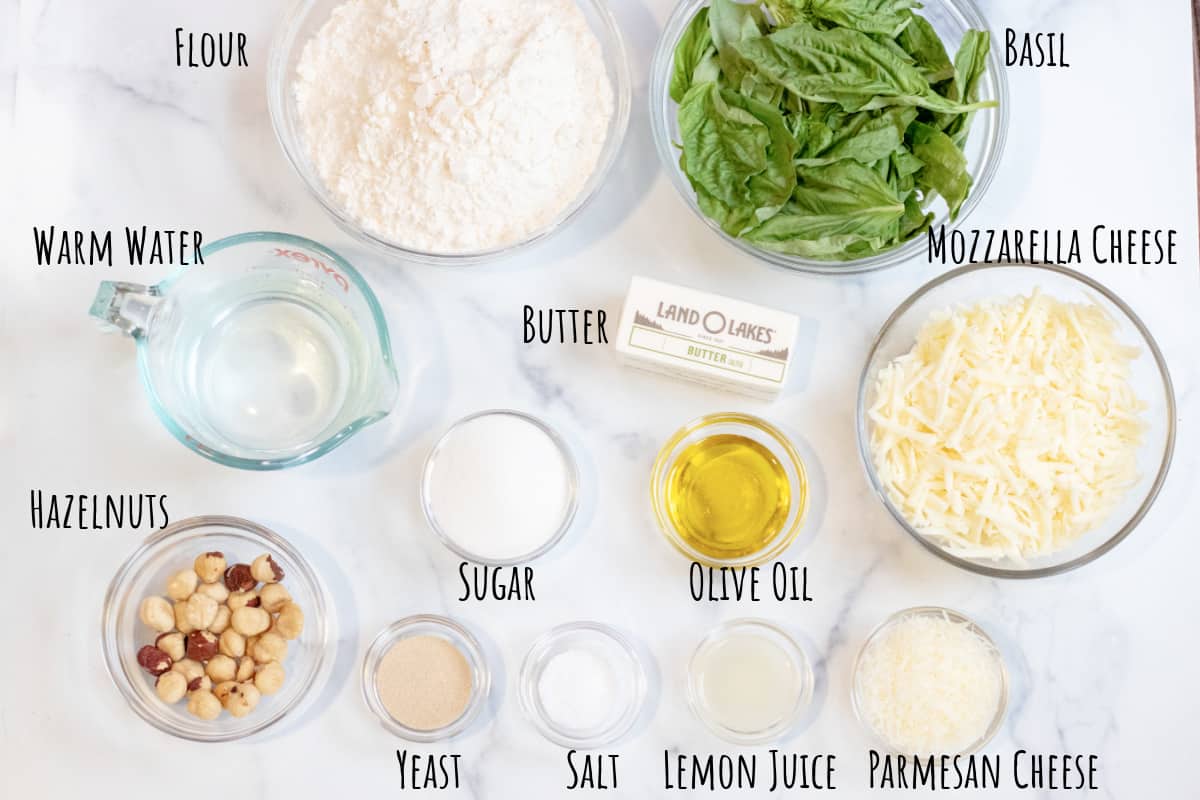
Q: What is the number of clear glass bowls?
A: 10